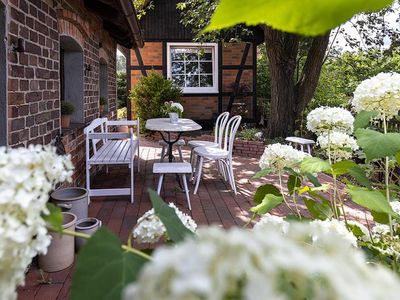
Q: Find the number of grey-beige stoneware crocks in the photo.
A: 3